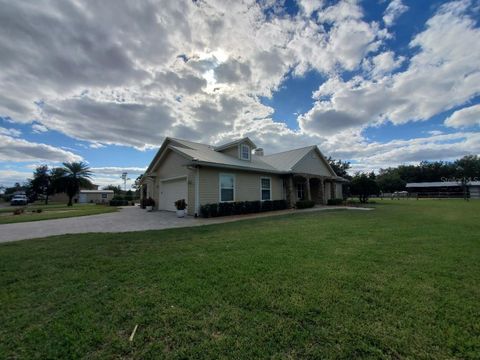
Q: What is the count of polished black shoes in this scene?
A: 0